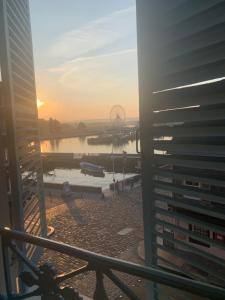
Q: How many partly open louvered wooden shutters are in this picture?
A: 2